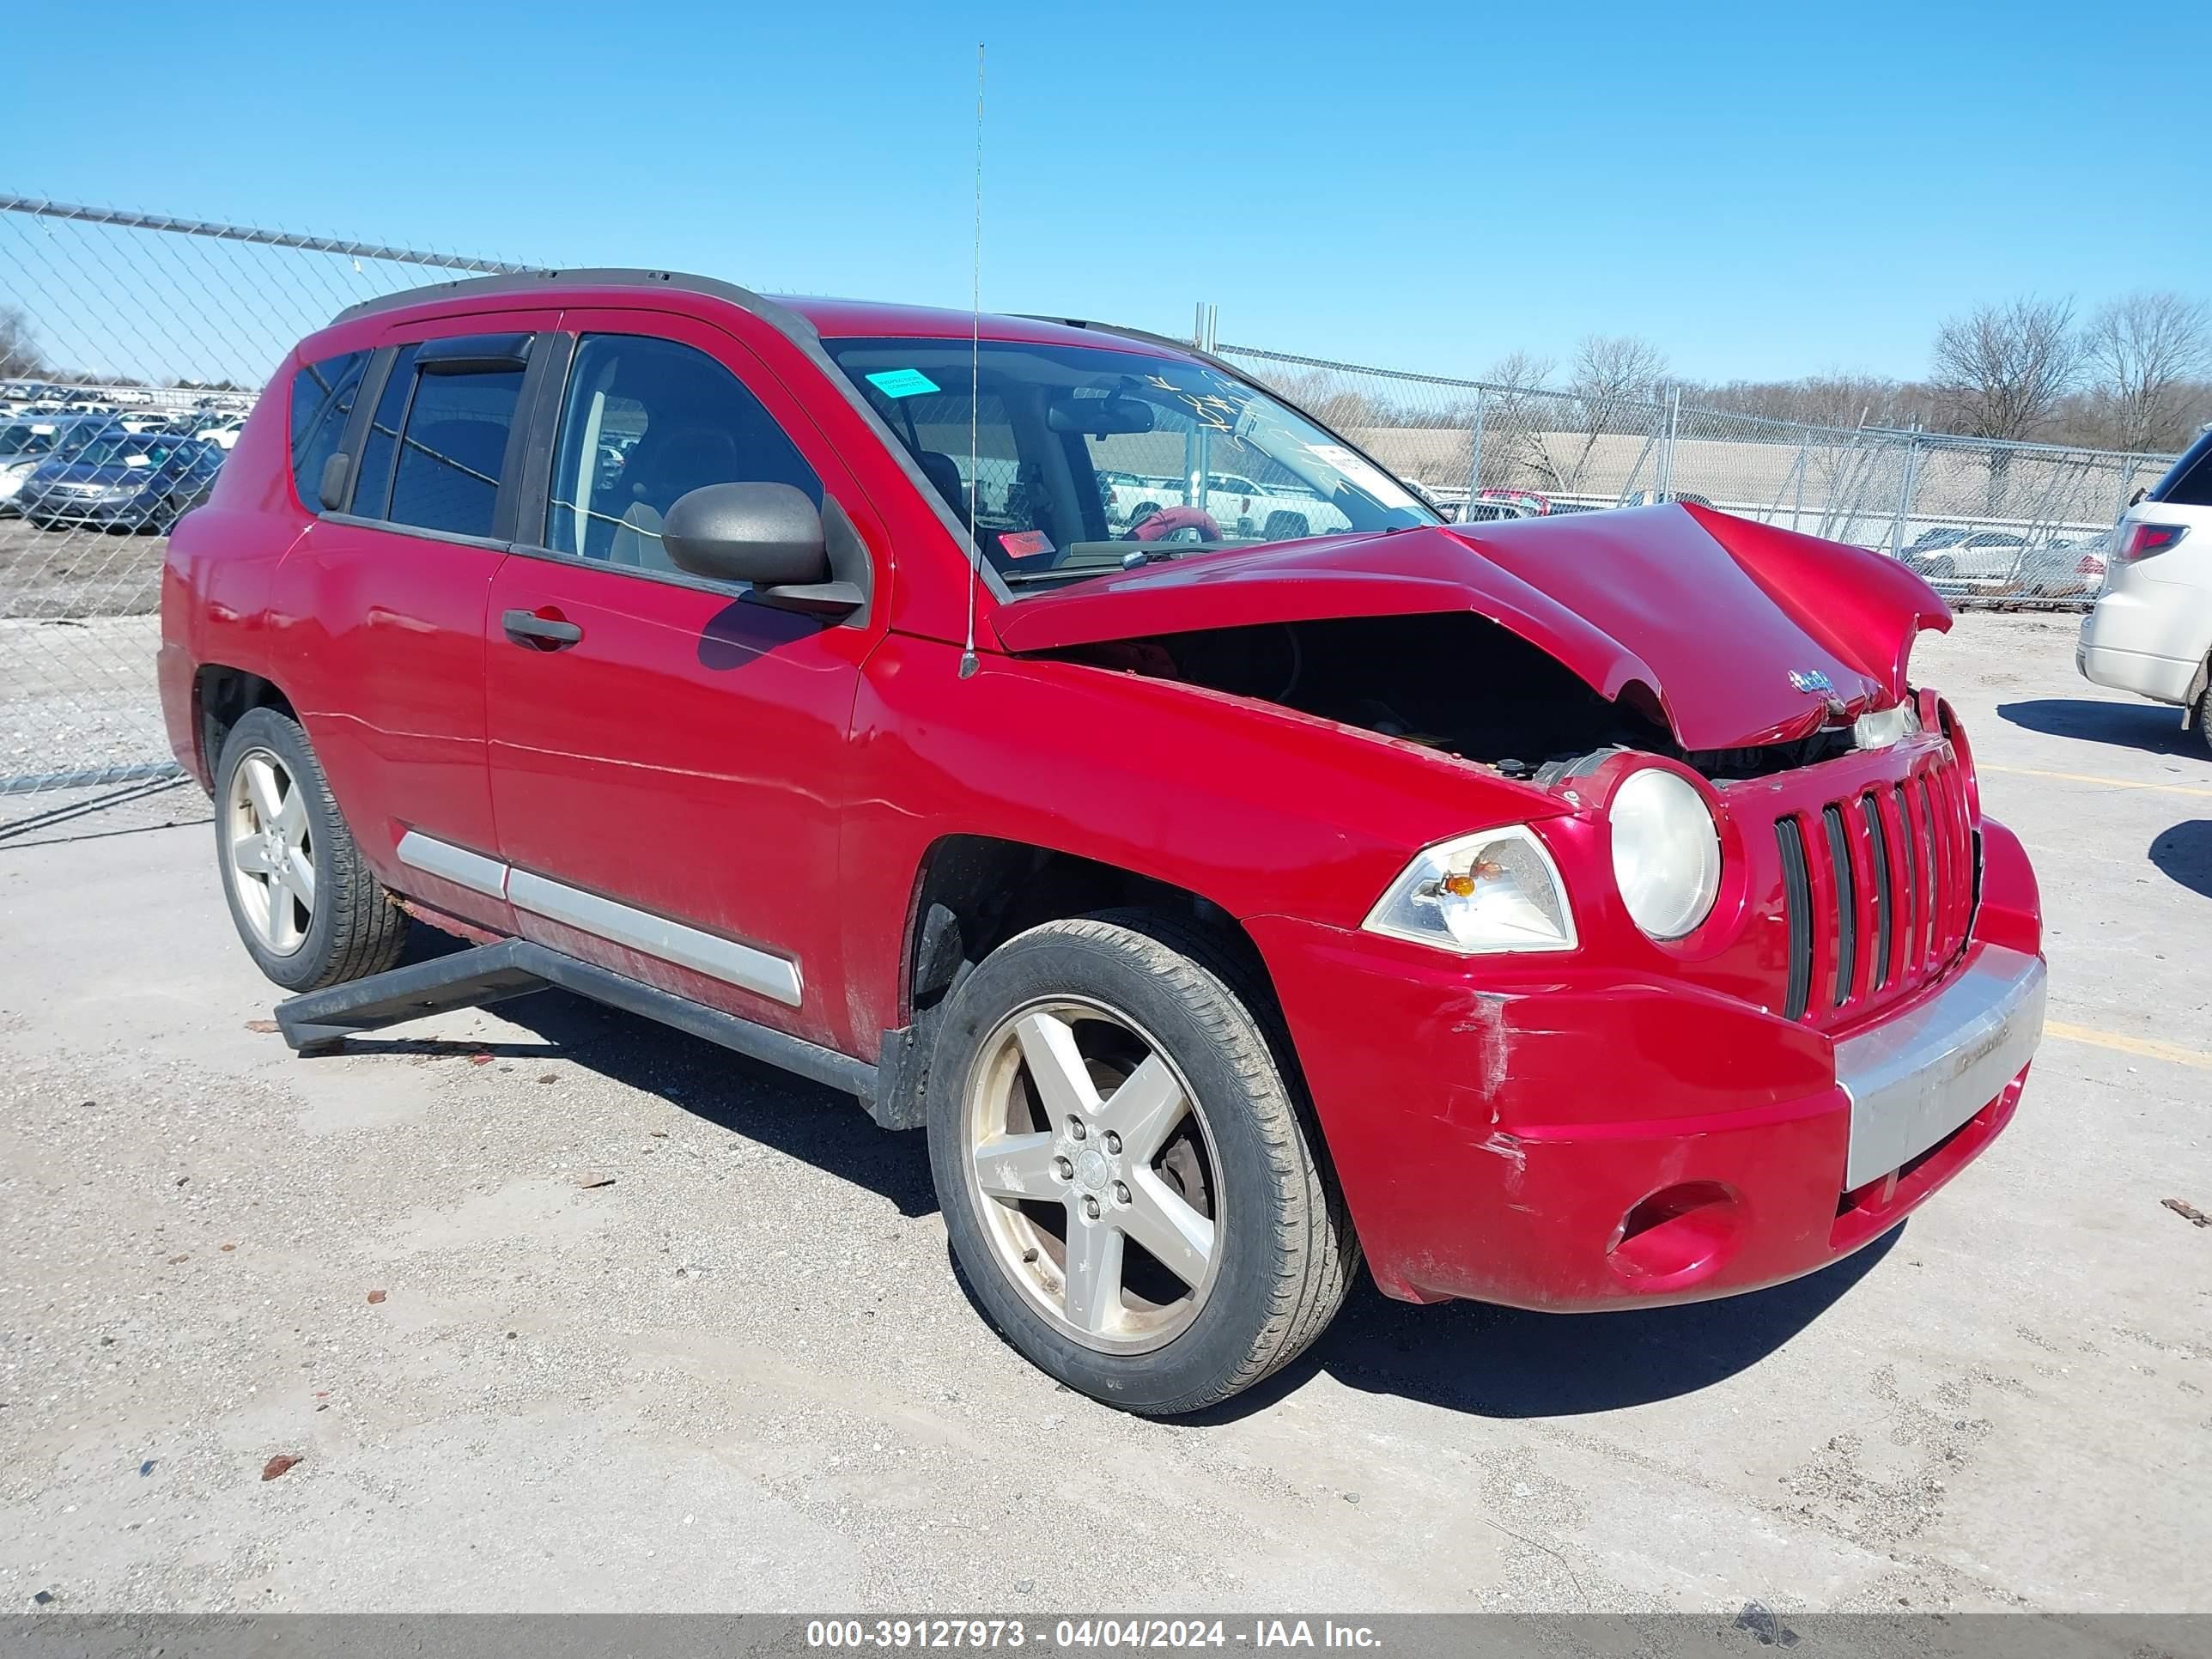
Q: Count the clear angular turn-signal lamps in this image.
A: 1